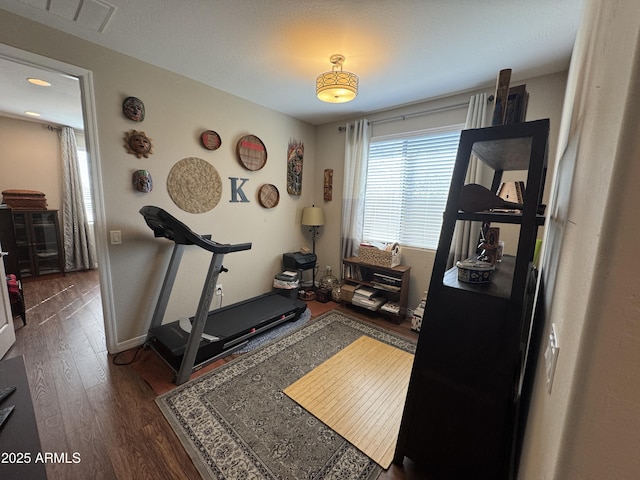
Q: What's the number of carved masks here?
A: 3